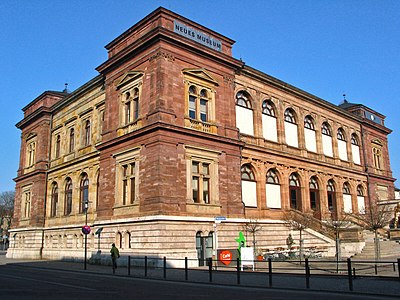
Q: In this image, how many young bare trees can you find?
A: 4